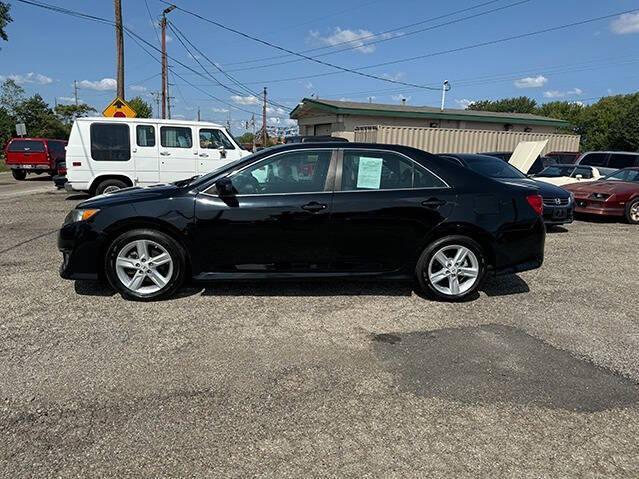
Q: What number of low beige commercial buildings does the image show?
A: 1